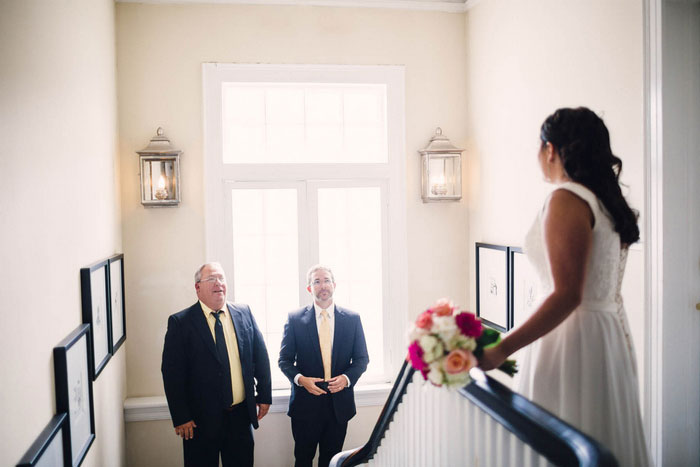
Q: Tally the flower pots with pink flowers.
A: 0